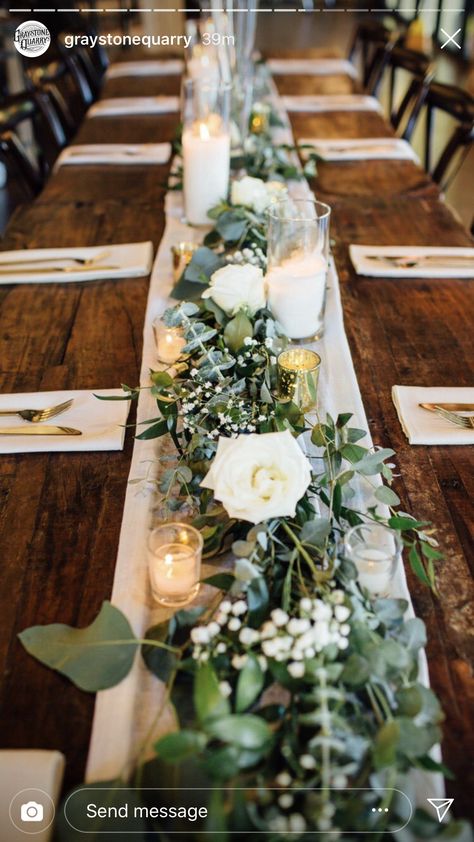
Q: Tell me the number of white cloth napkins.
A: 11